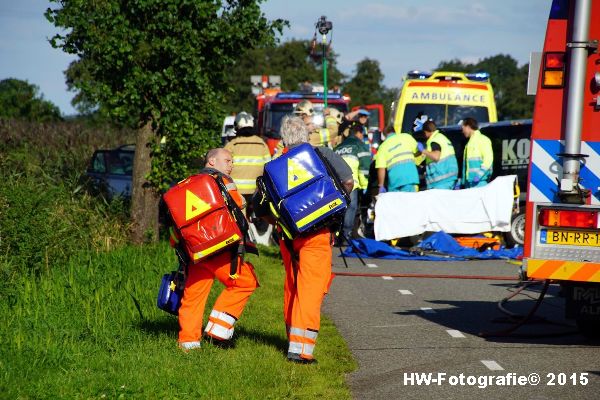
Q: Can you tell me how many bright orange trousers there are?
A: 2